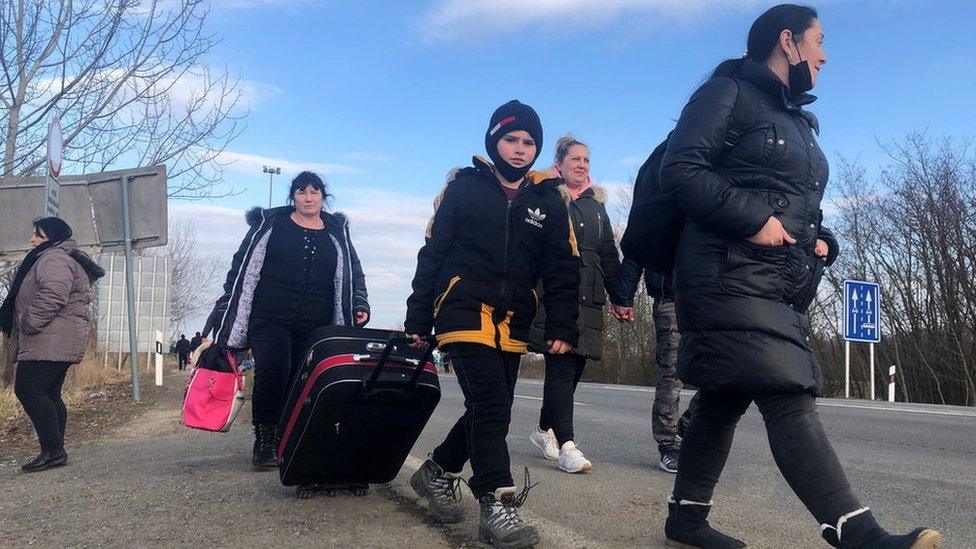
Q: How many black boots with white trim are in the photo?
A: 2